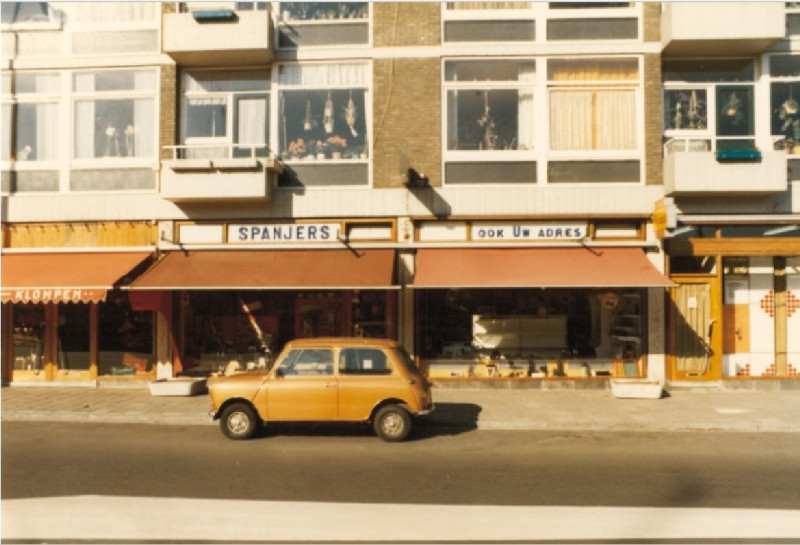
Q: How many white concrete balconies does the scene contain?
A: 4